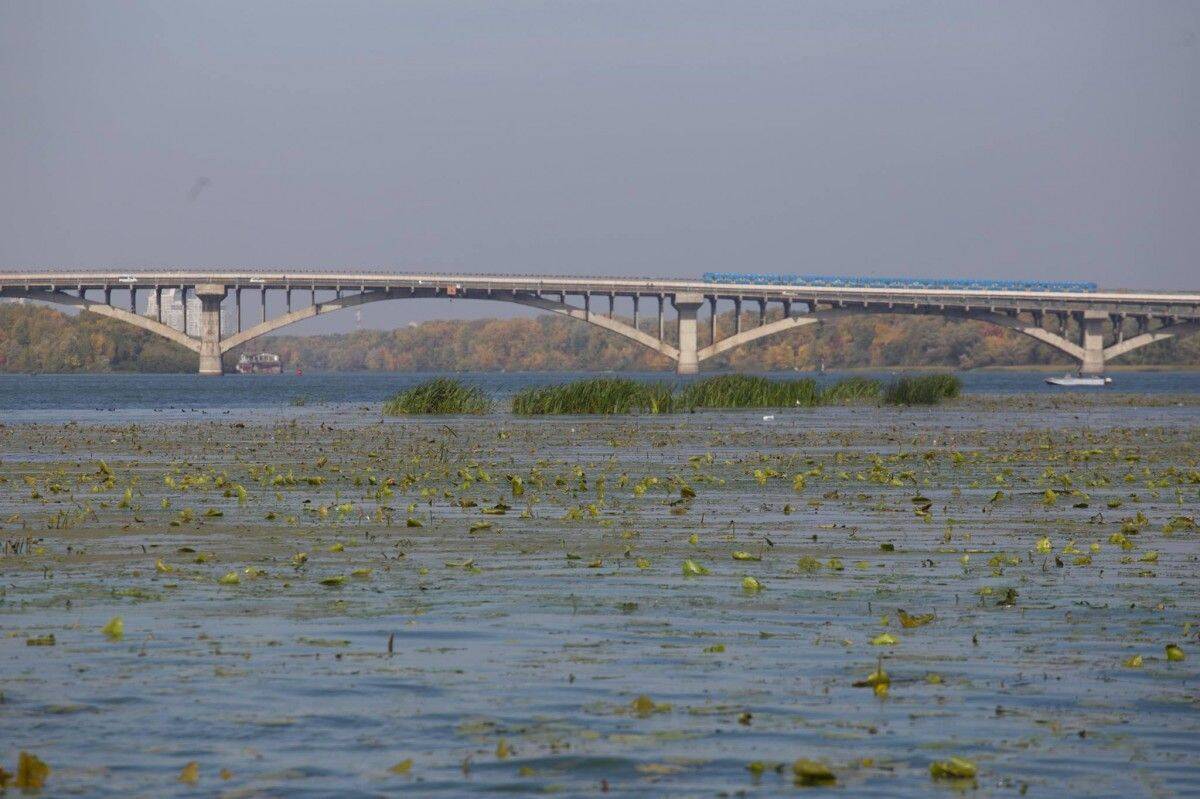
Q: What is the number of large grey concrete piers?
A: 3